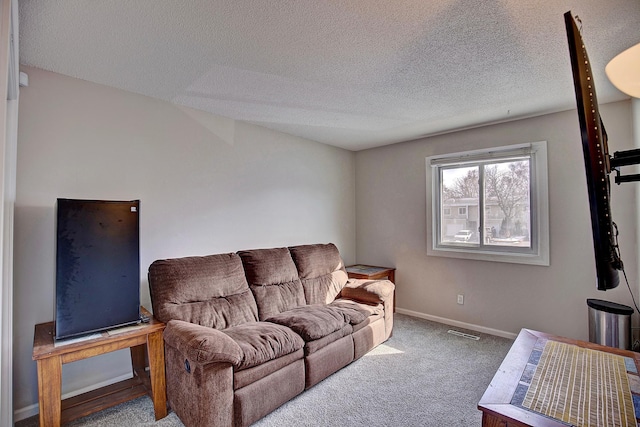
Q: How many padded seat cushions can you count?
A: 3